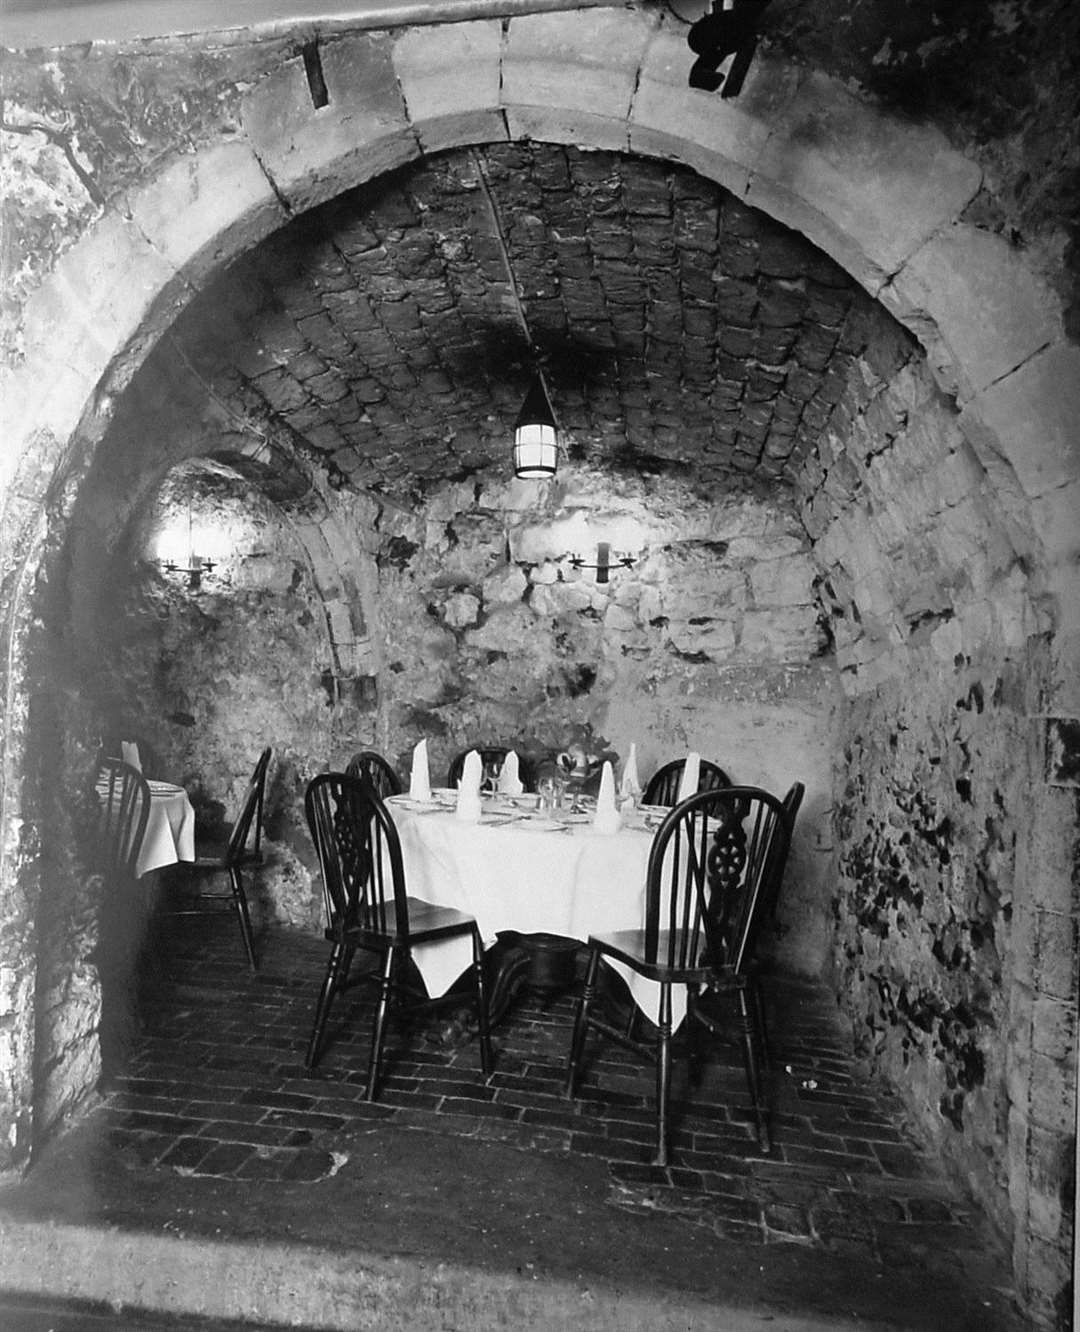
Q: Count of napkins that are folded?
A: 7